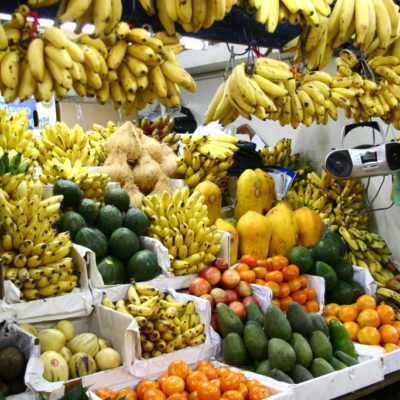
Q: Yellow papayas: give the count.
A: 7